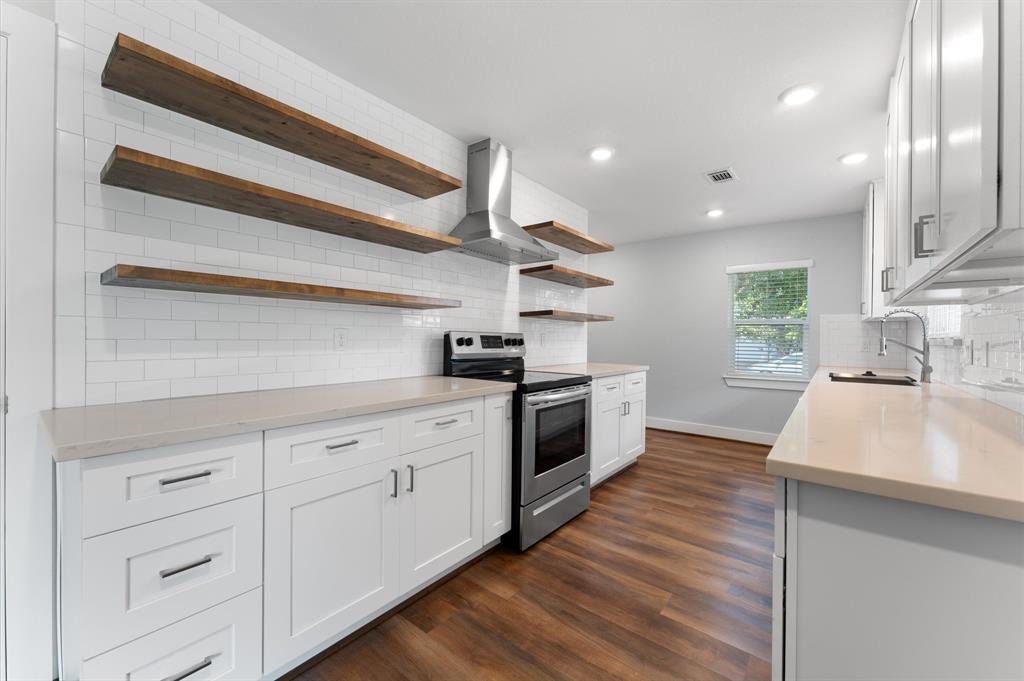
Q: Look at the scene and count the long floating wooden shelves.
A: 3